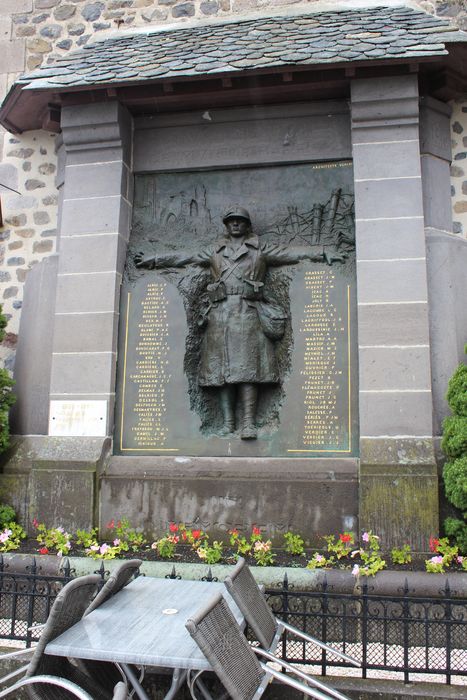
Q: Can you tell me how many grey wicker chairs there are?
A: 4